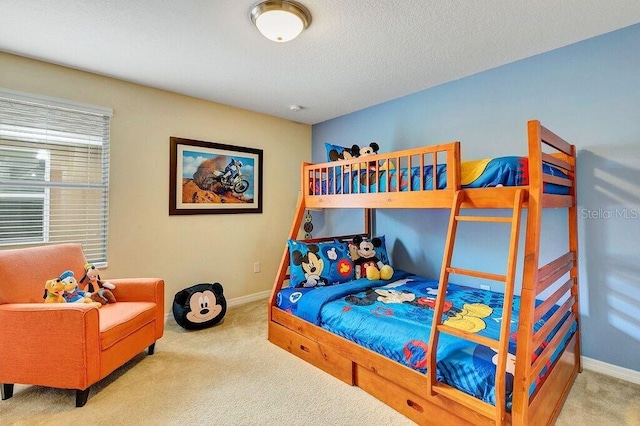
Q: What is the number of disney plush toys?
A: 5